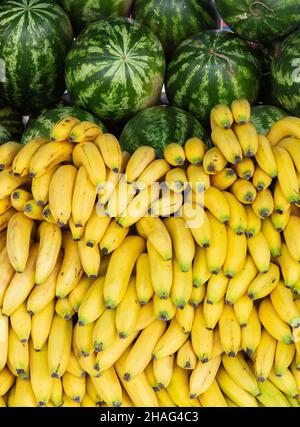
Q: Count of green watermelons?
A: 11